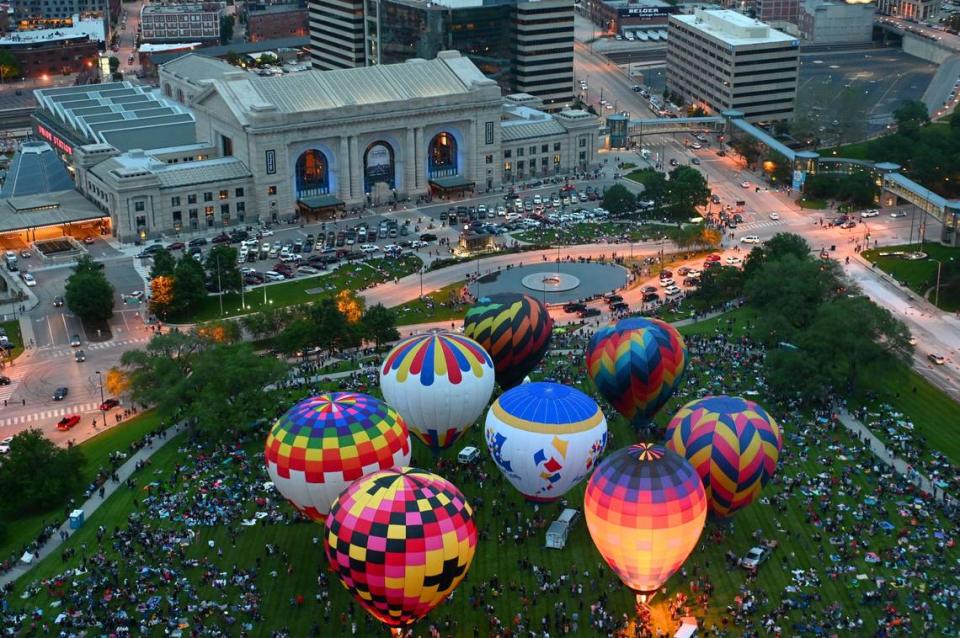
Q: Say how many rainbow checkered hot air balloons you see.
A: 1